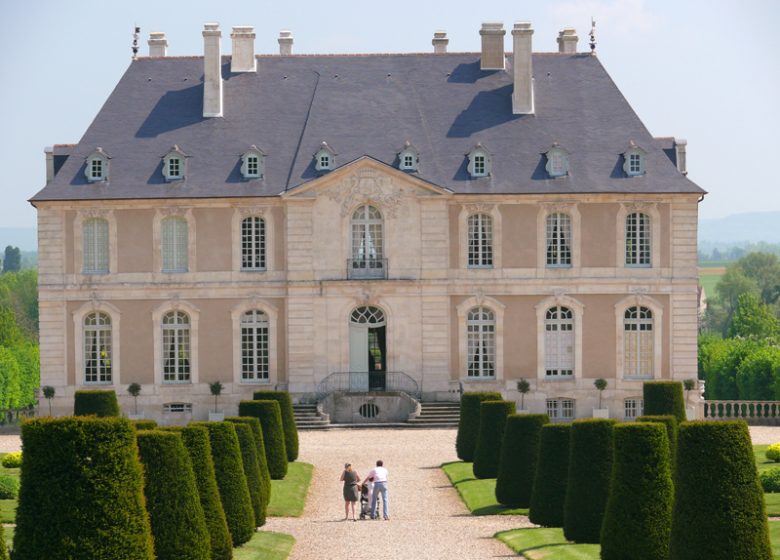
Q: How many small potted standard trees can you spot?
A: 6